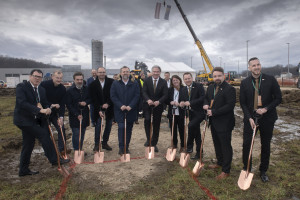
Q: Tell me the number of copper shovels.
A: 10